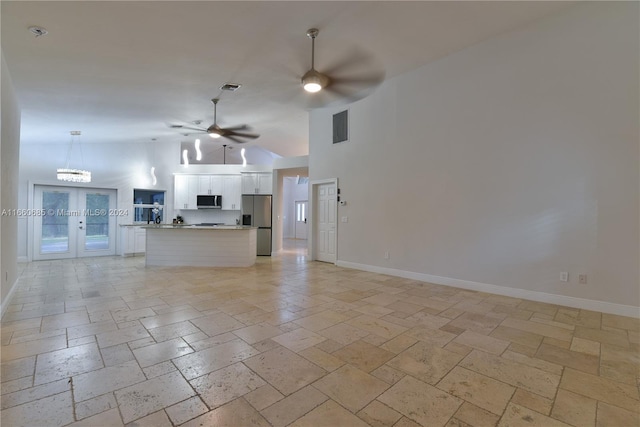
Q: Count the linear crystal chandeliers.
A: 1